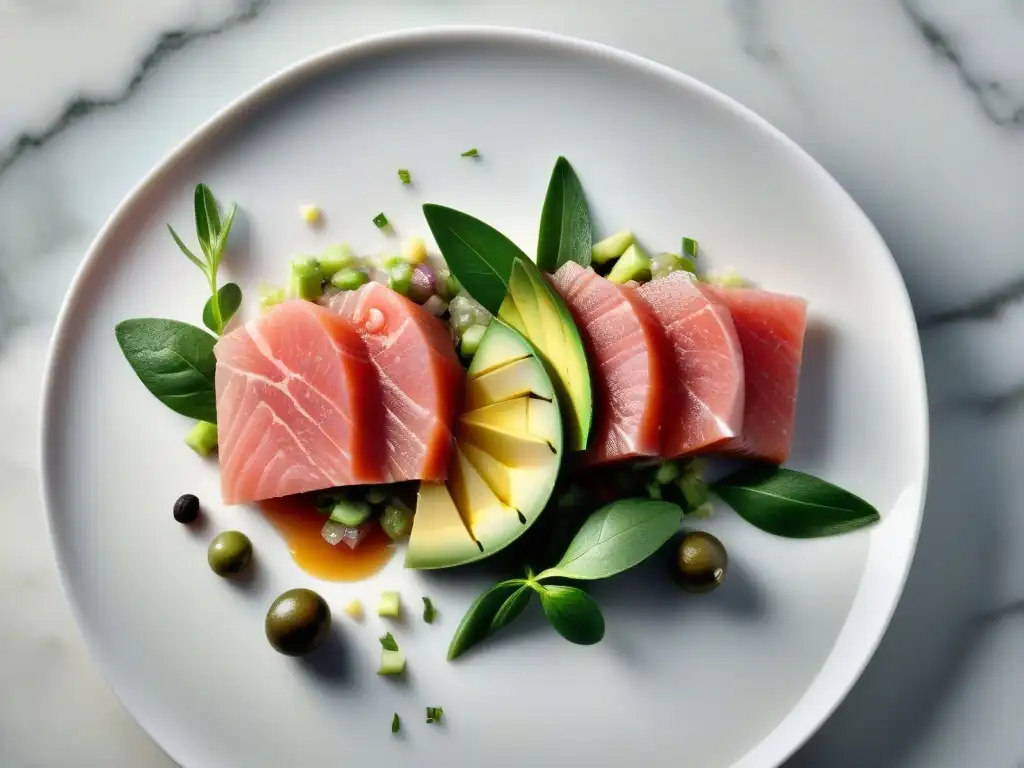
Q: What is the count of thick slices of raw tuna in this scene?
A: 5